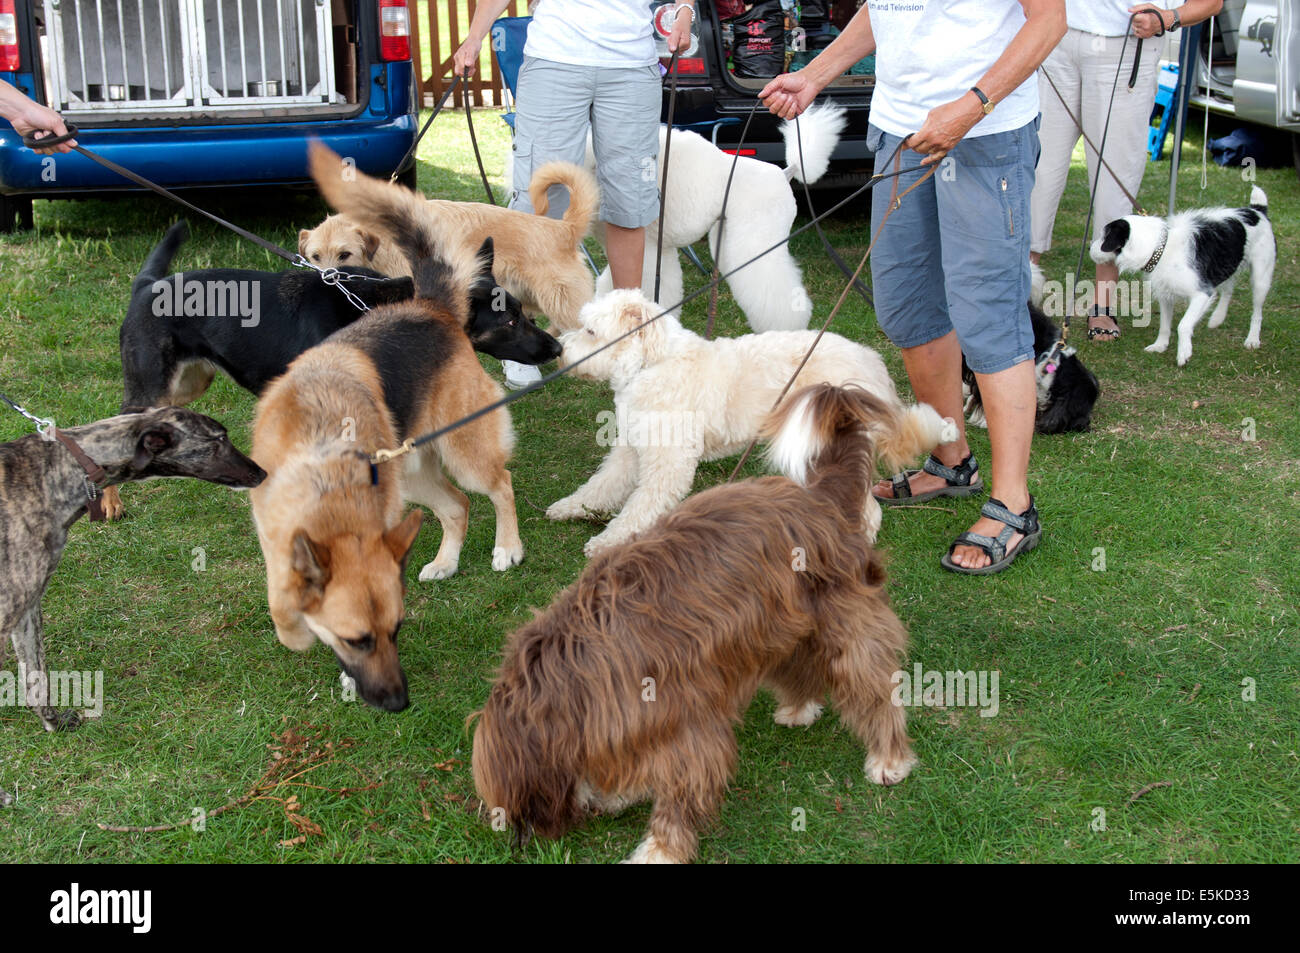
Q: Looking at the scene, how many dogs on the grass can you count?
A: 9